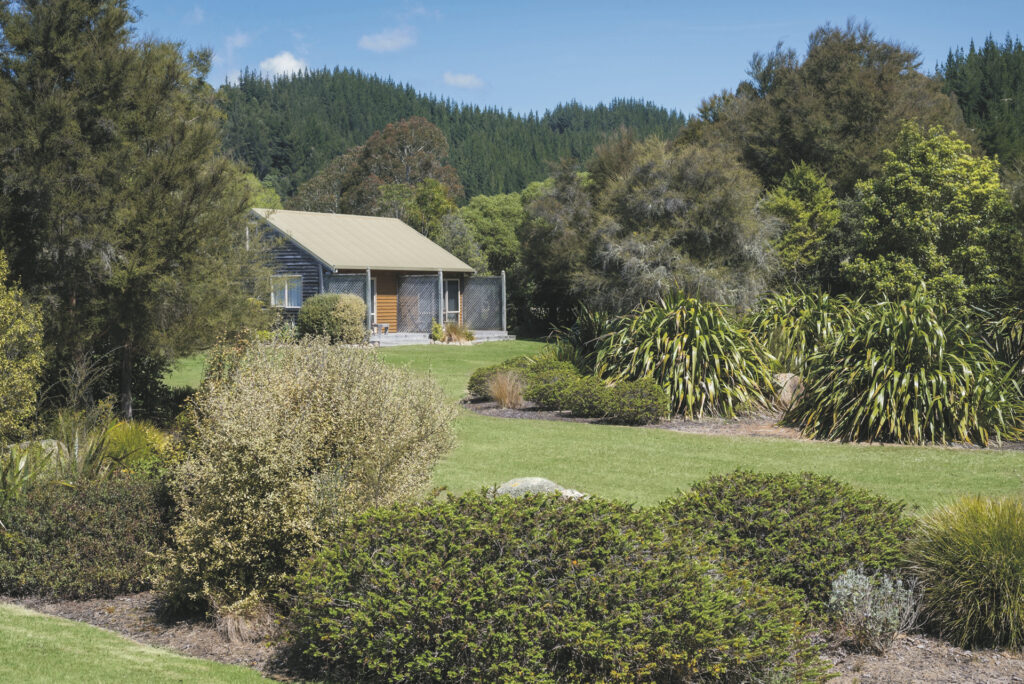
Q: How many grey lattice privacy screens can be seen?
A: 3